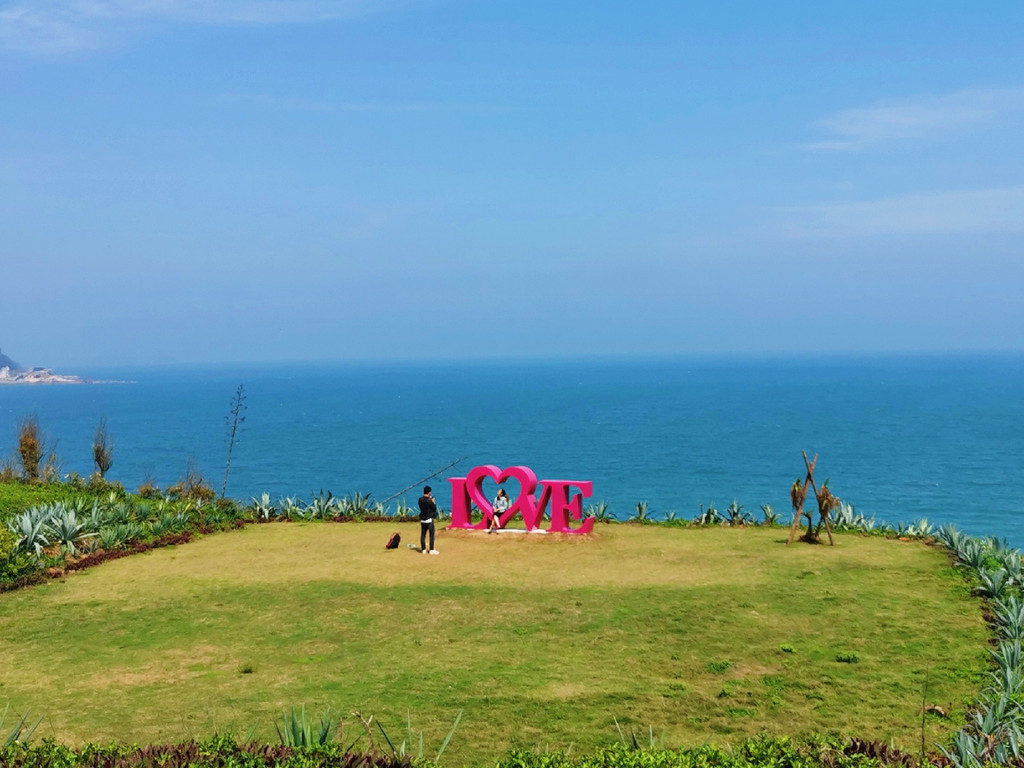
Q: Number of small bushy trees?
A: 2